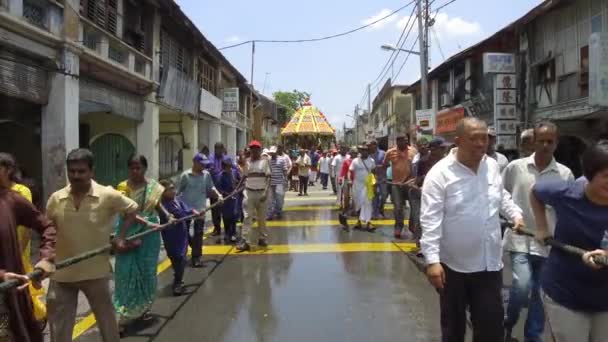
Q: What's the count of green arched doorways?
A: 1